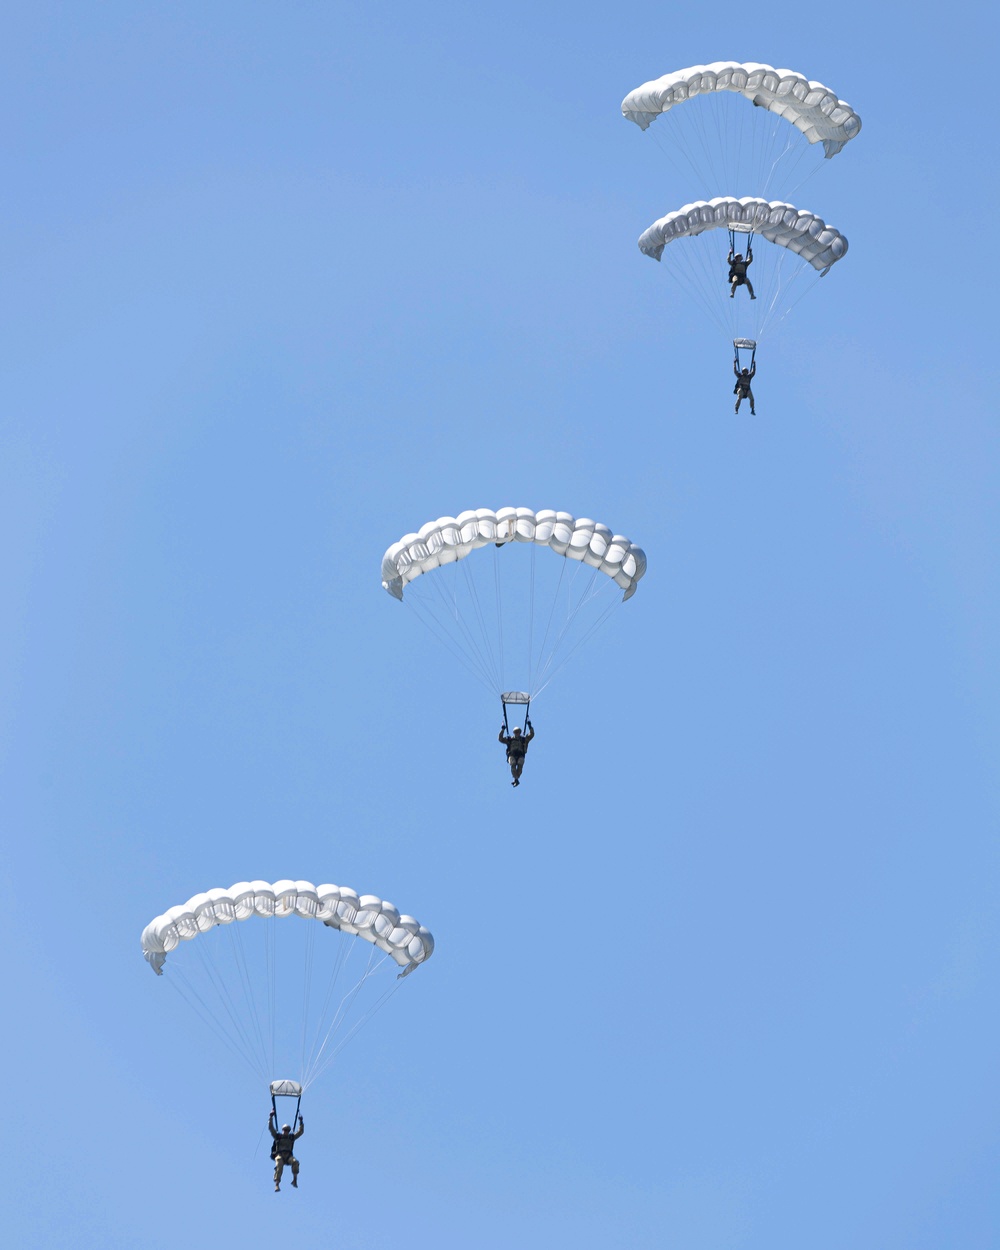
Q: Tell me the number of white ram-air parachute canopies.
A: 4